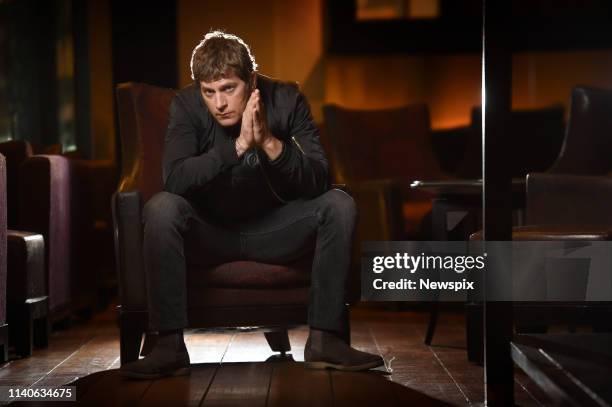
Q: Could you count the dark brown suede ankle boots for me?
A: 2